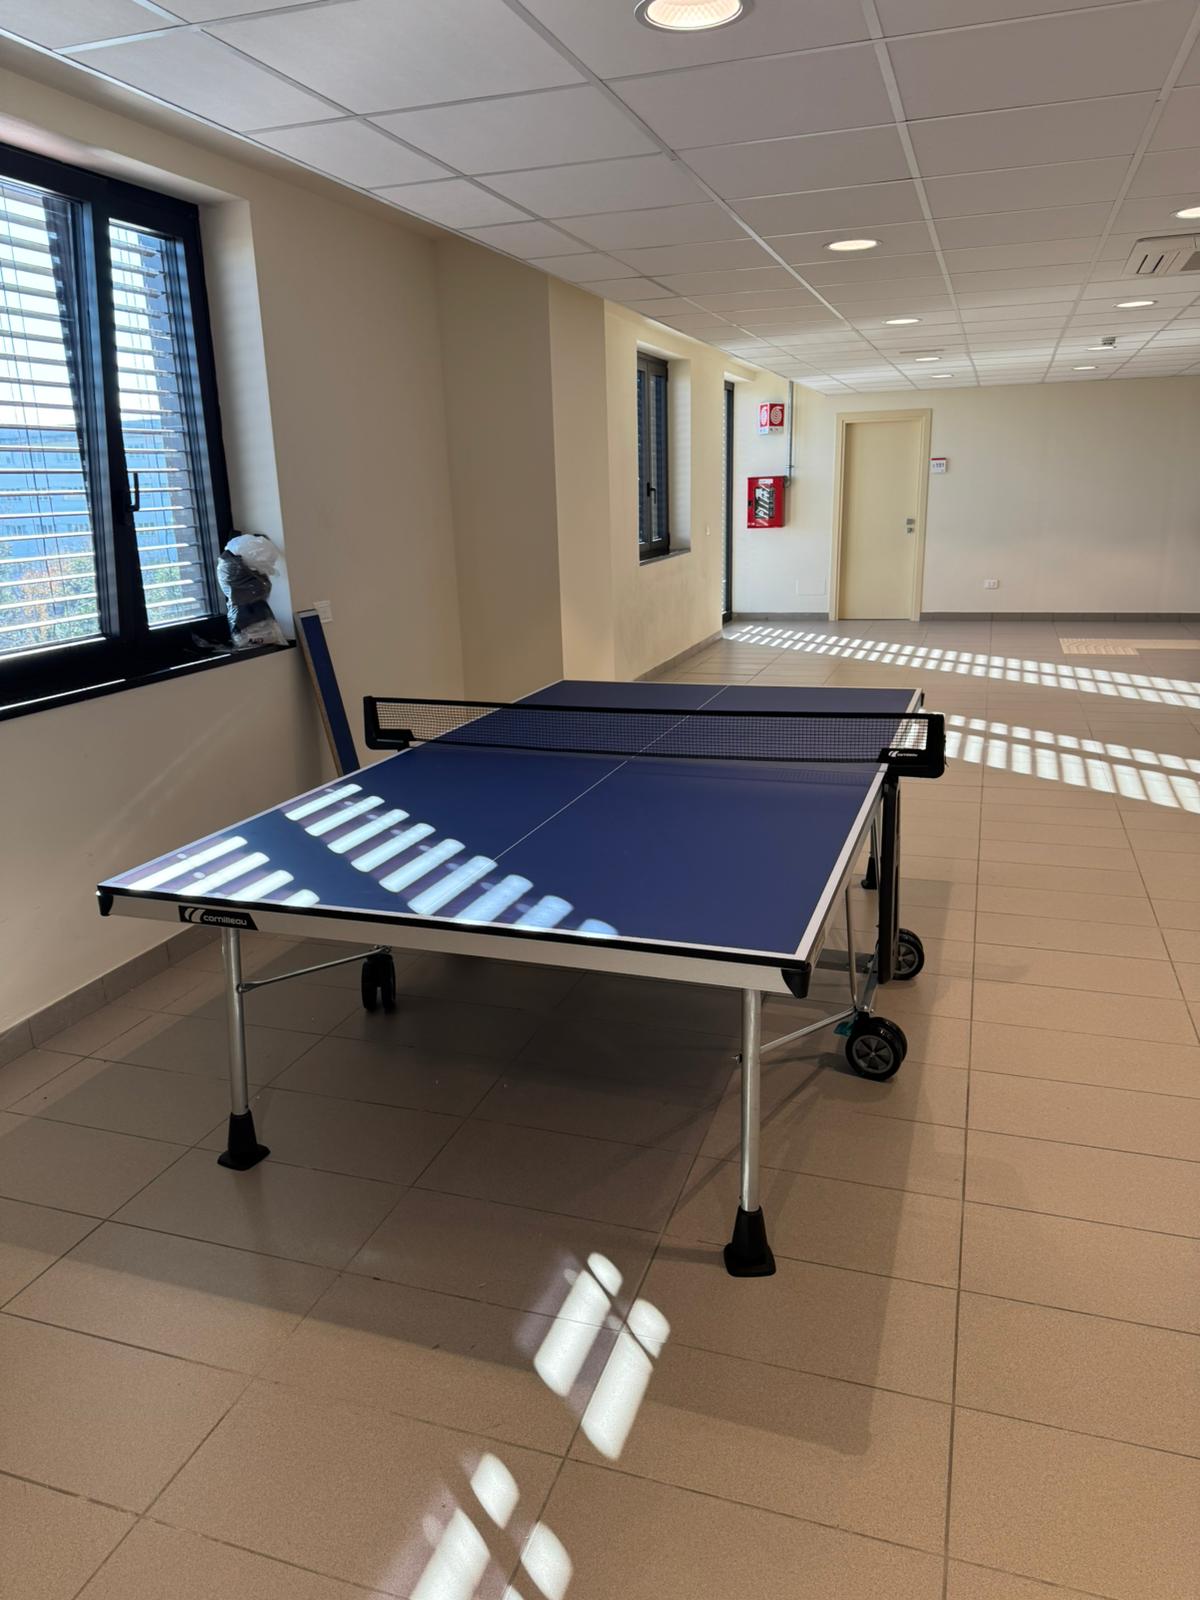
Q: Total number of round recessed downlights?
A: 9